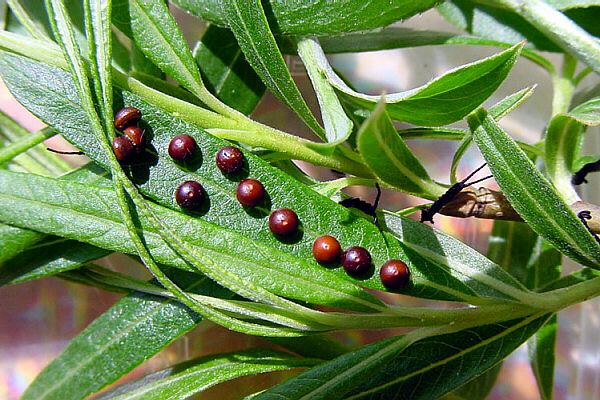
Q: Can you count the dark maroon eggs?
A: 11